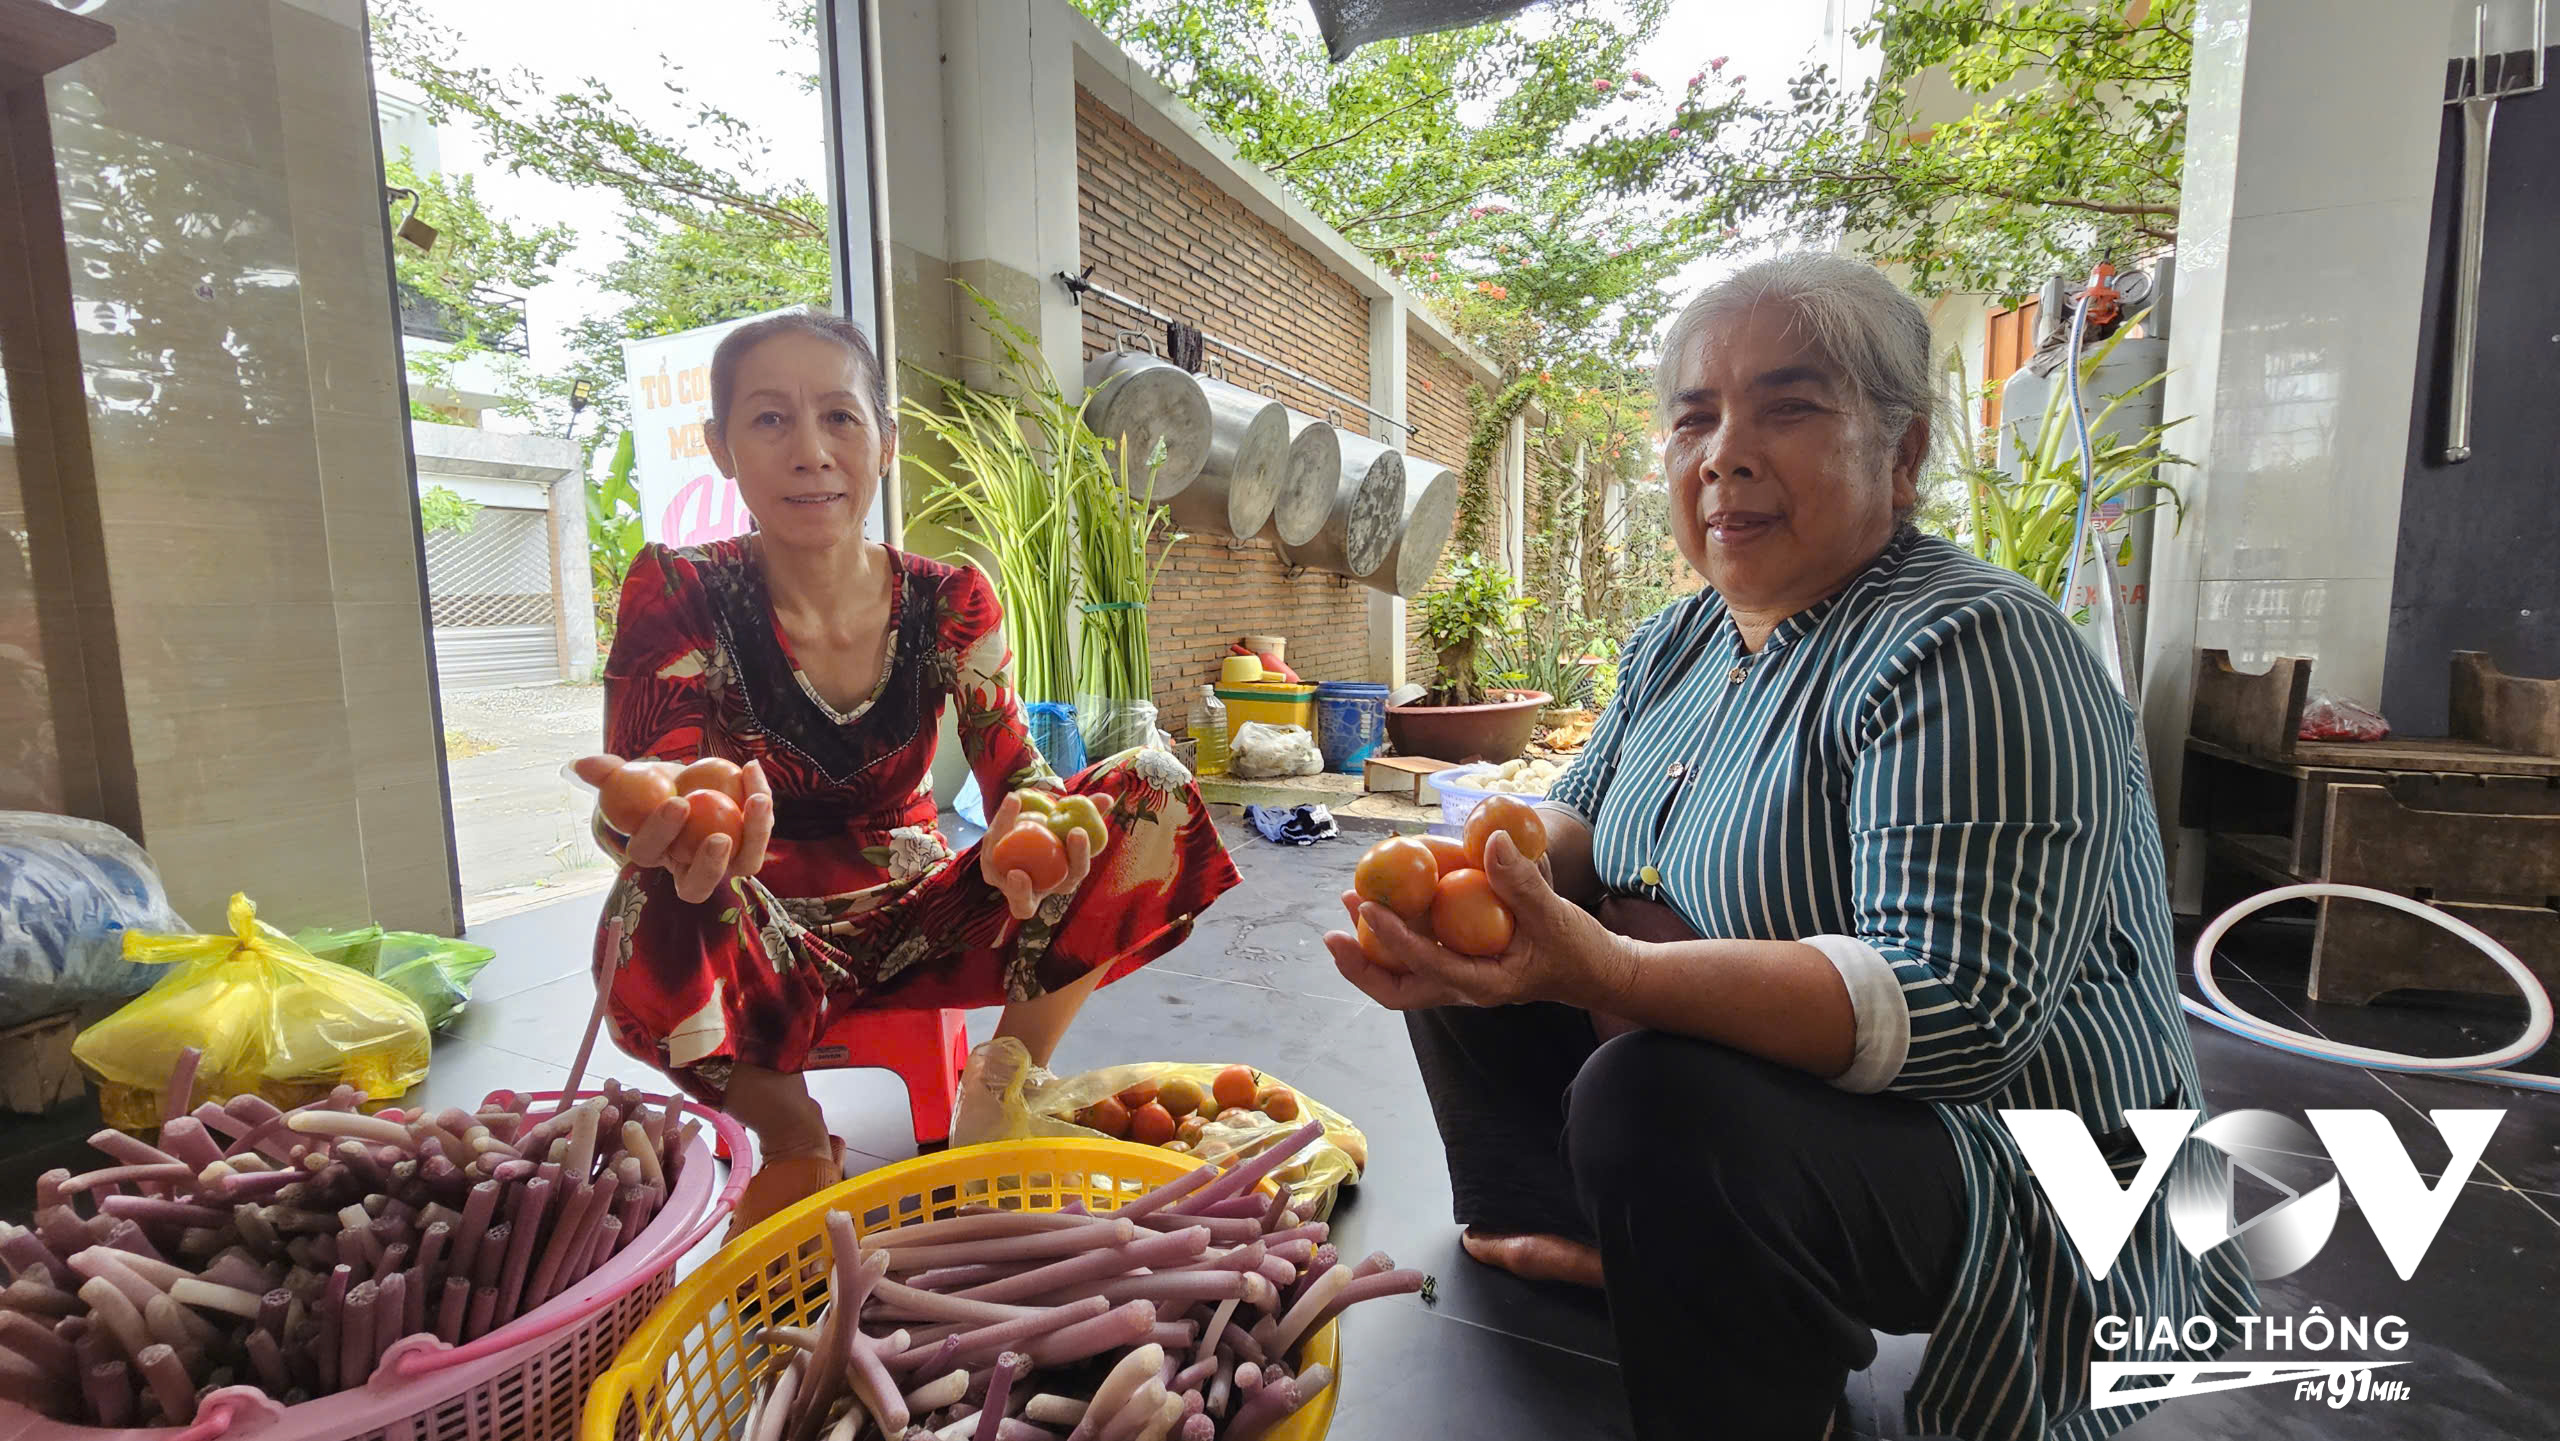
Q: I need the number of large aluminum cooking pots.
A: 5